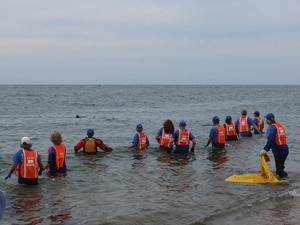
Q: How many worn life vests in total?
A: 11